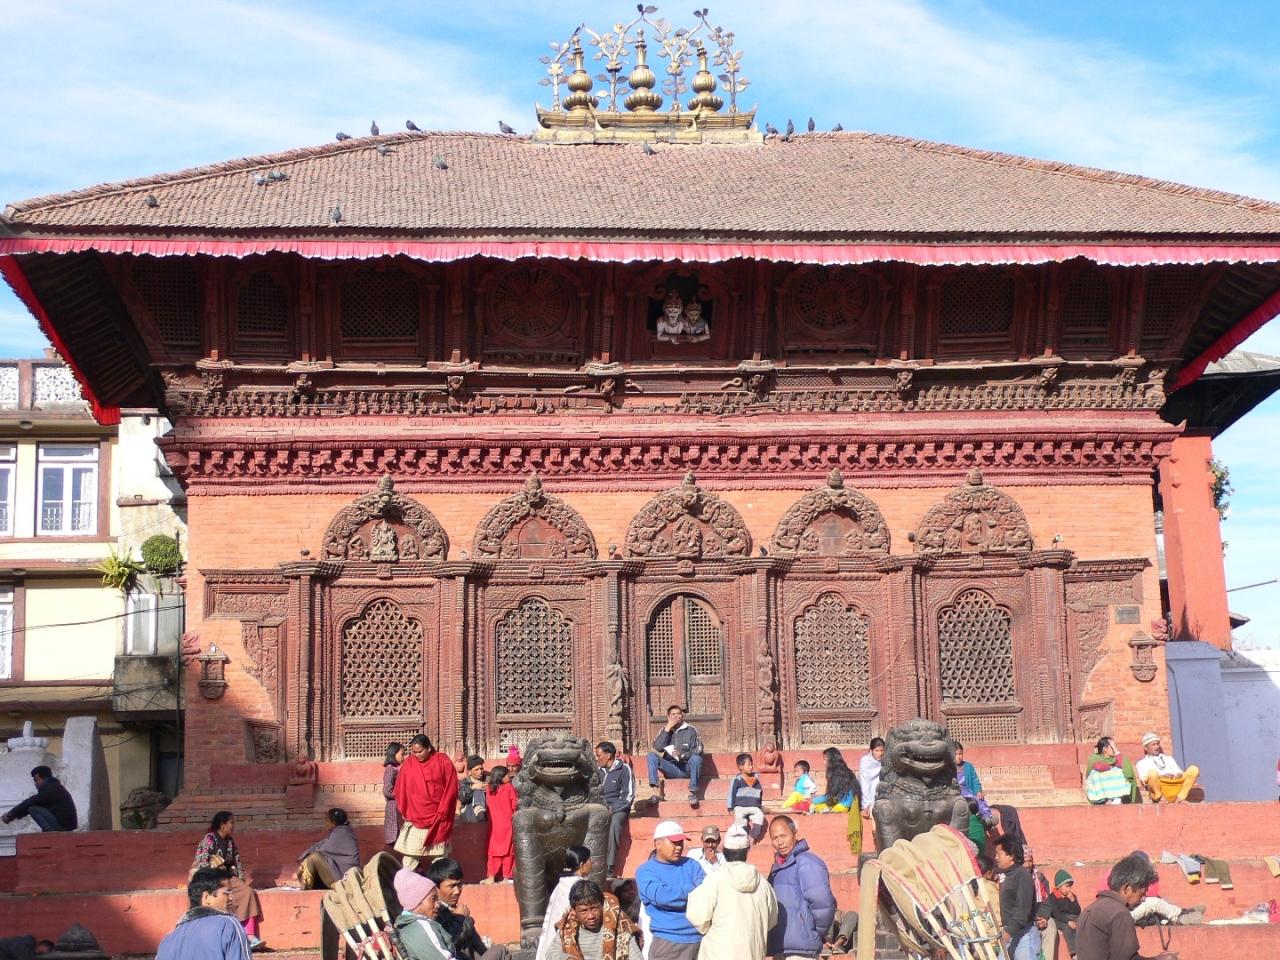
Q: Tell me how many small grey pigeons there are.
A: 15